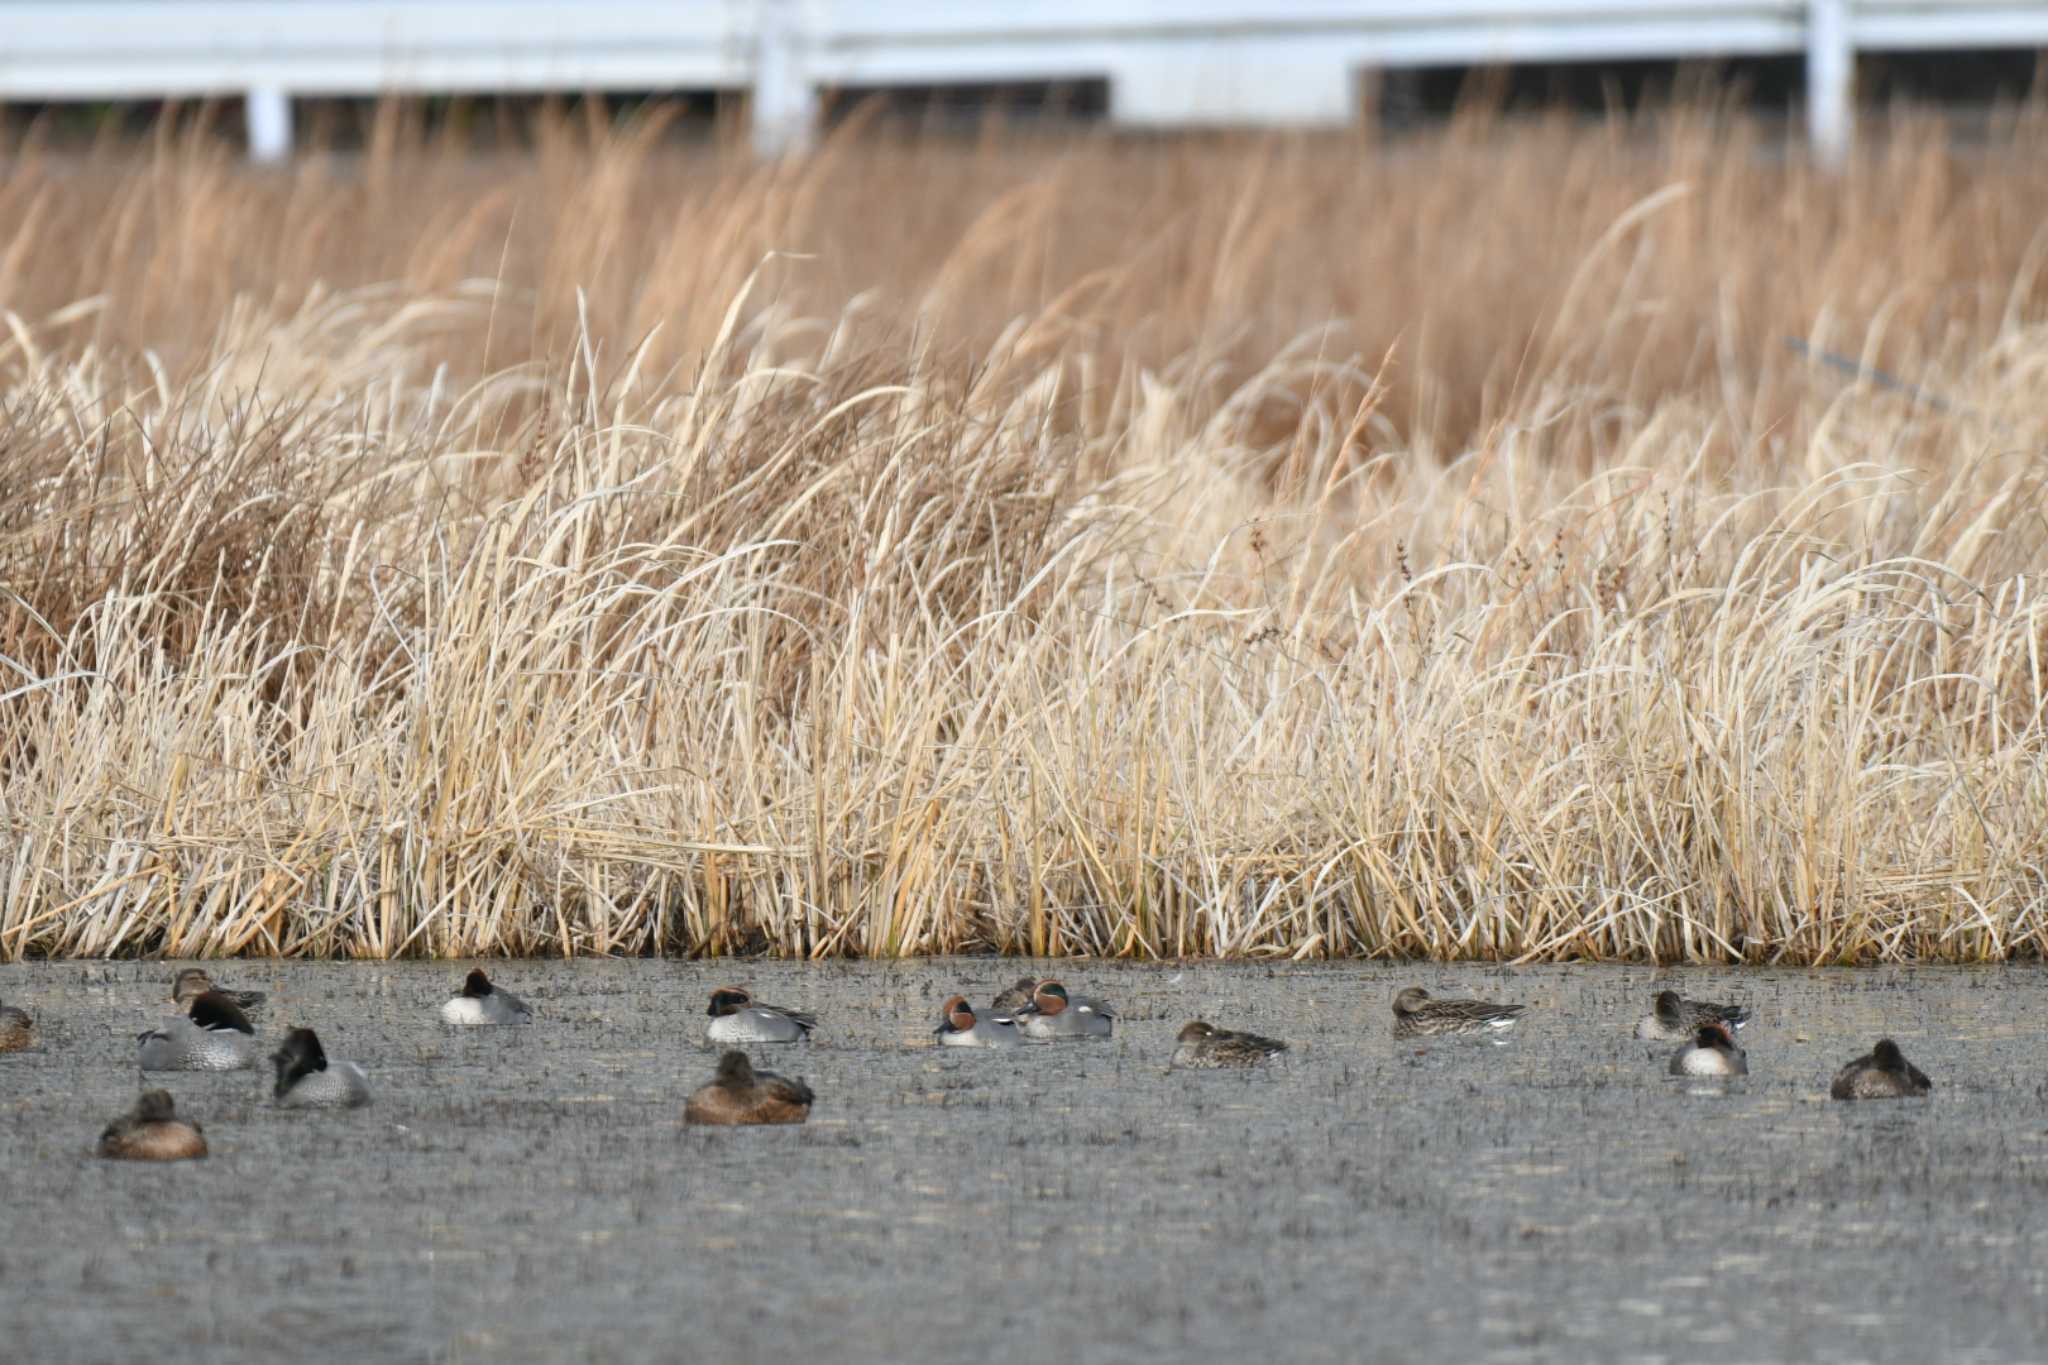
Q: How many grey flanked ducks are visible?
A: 7